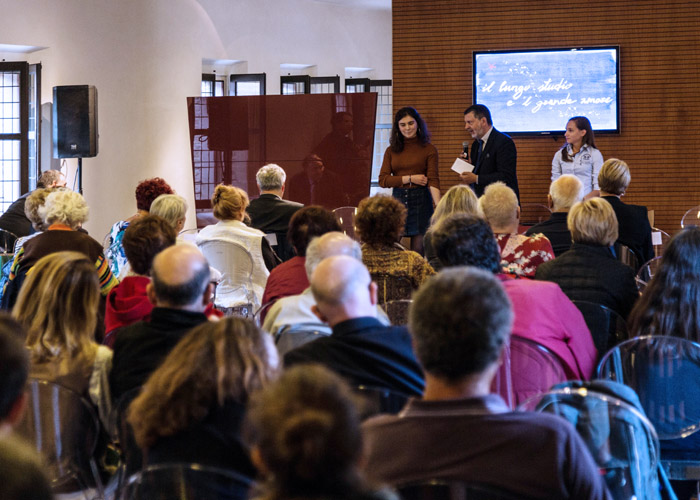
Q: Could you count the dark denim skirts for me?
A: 1